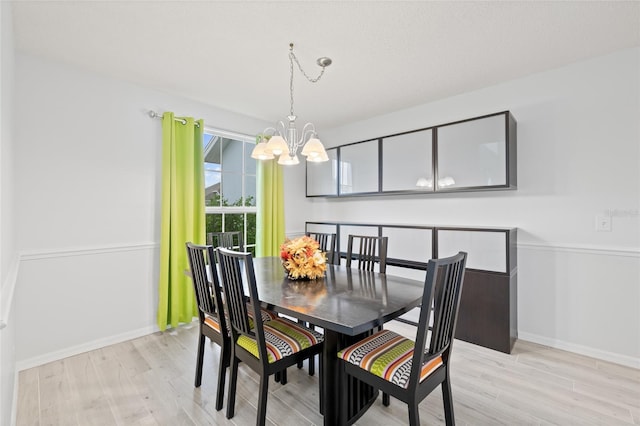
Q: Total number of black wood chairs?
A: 6